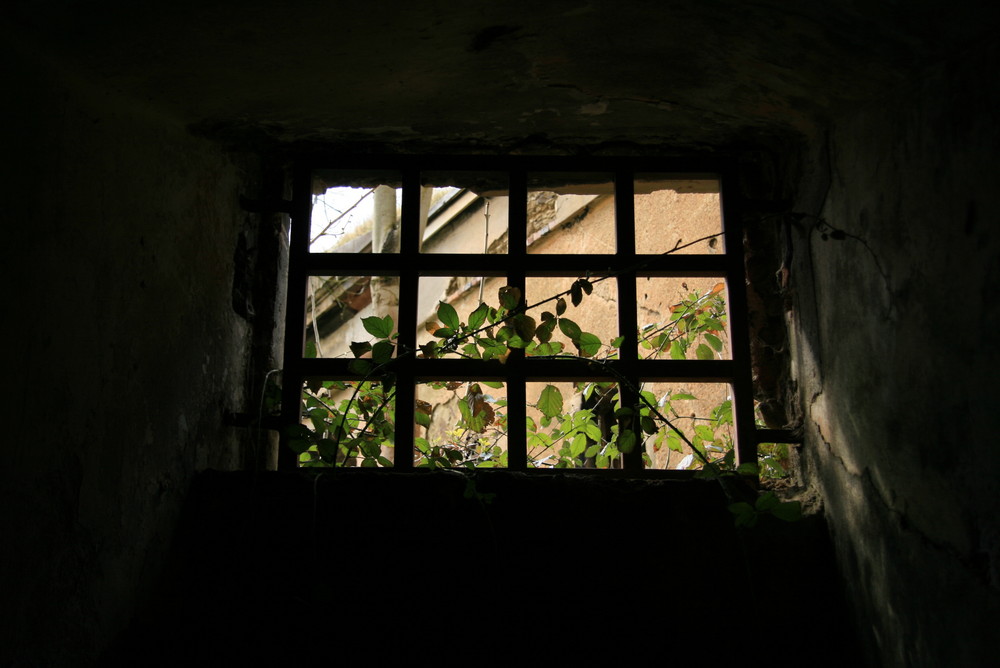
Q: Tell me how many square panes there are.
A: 12